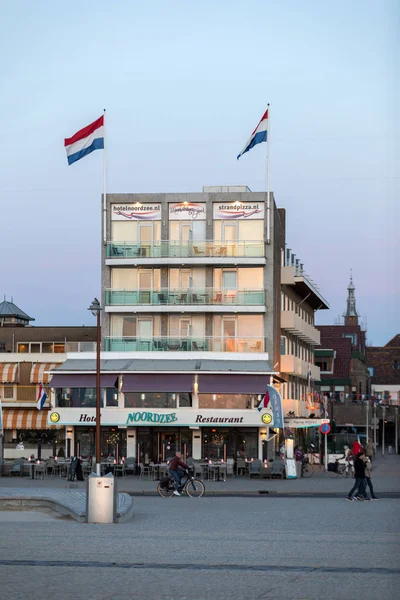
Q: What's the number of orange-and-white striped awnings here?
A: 3